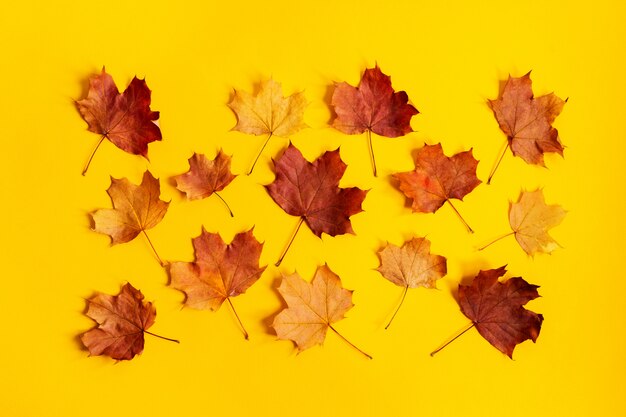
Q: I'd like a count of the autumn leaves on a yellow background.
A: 14